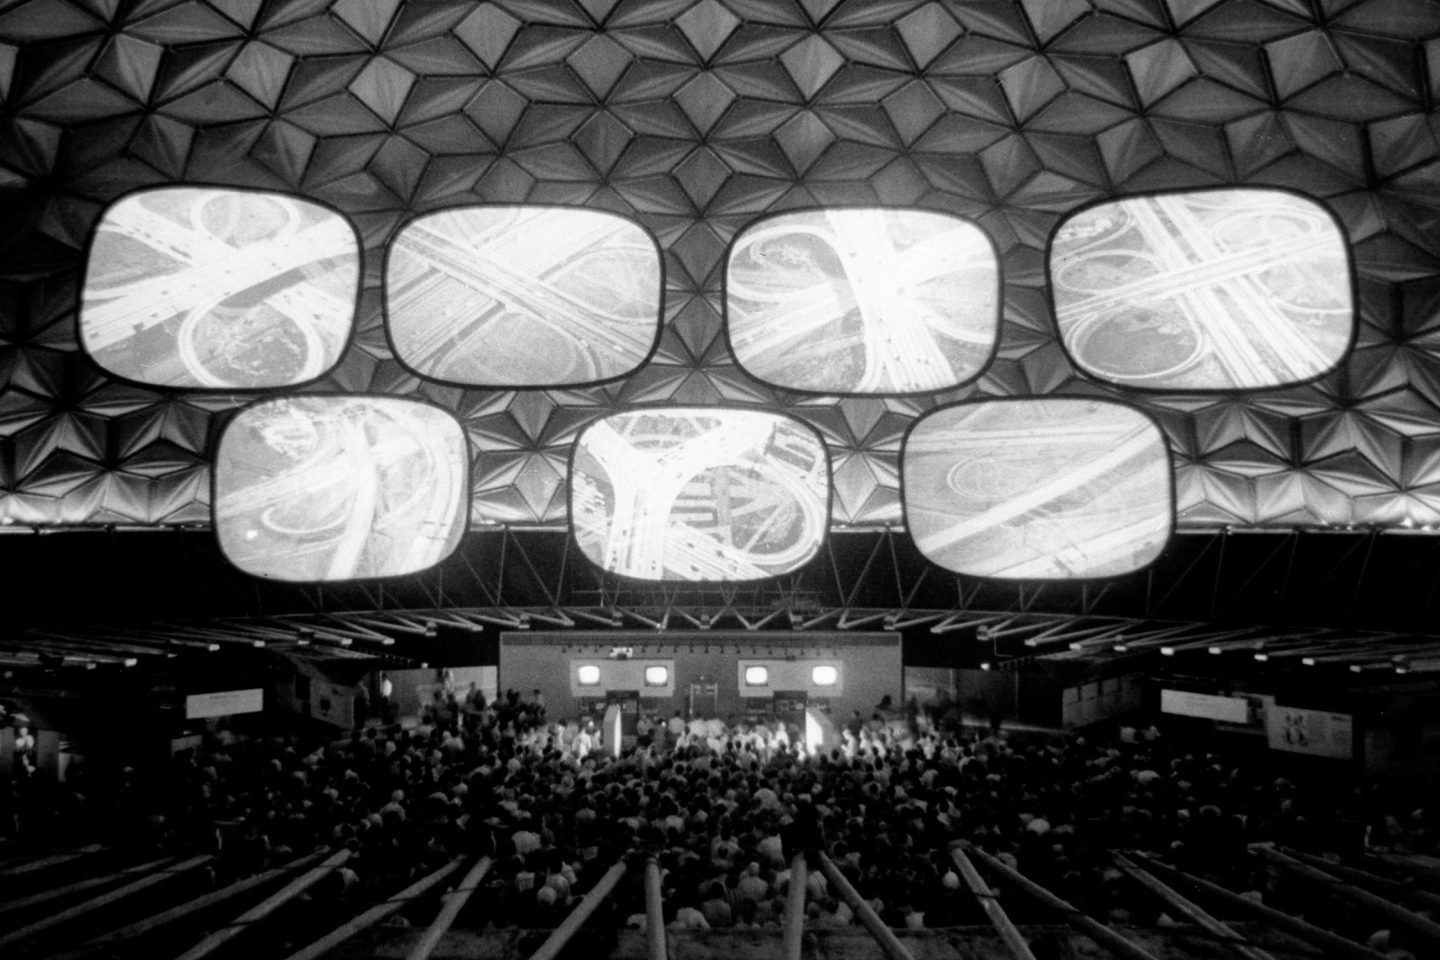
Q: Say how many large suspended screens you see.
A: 7